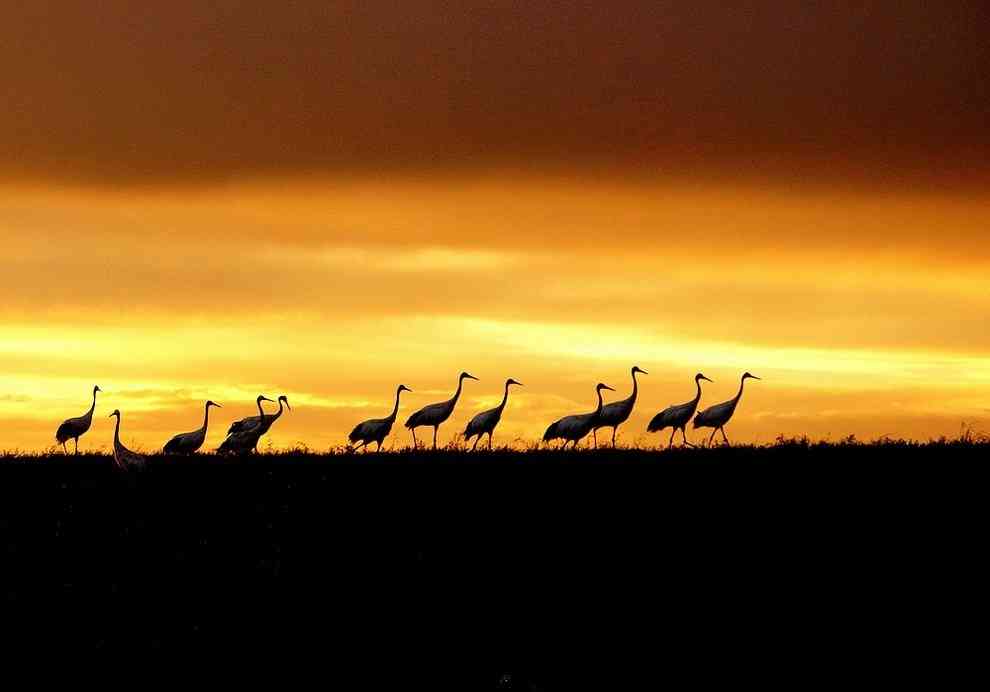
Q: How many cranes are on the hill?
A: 12